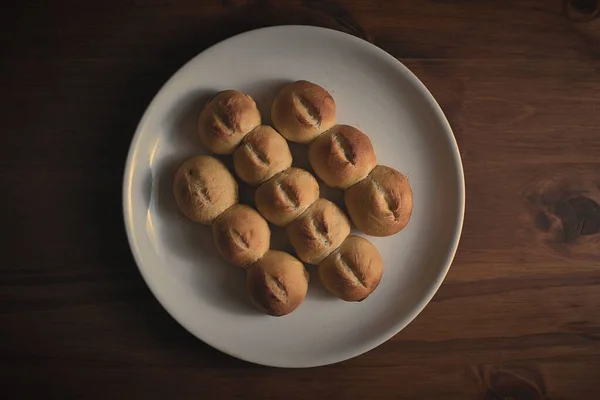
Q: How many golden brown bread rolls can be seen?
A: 11